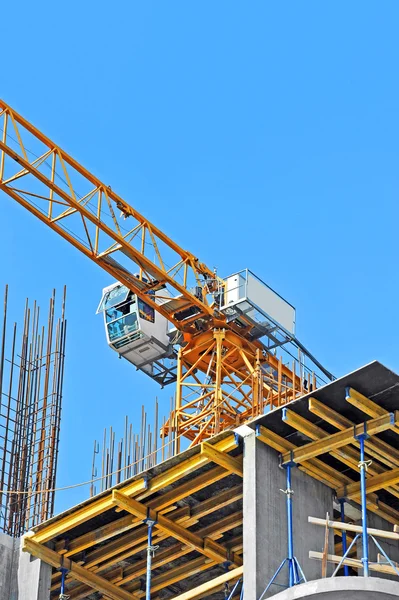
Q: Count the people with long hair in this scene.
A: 0